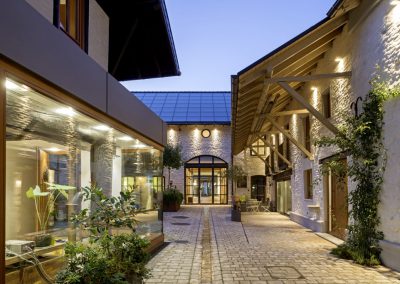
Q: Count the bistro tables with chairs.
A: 1